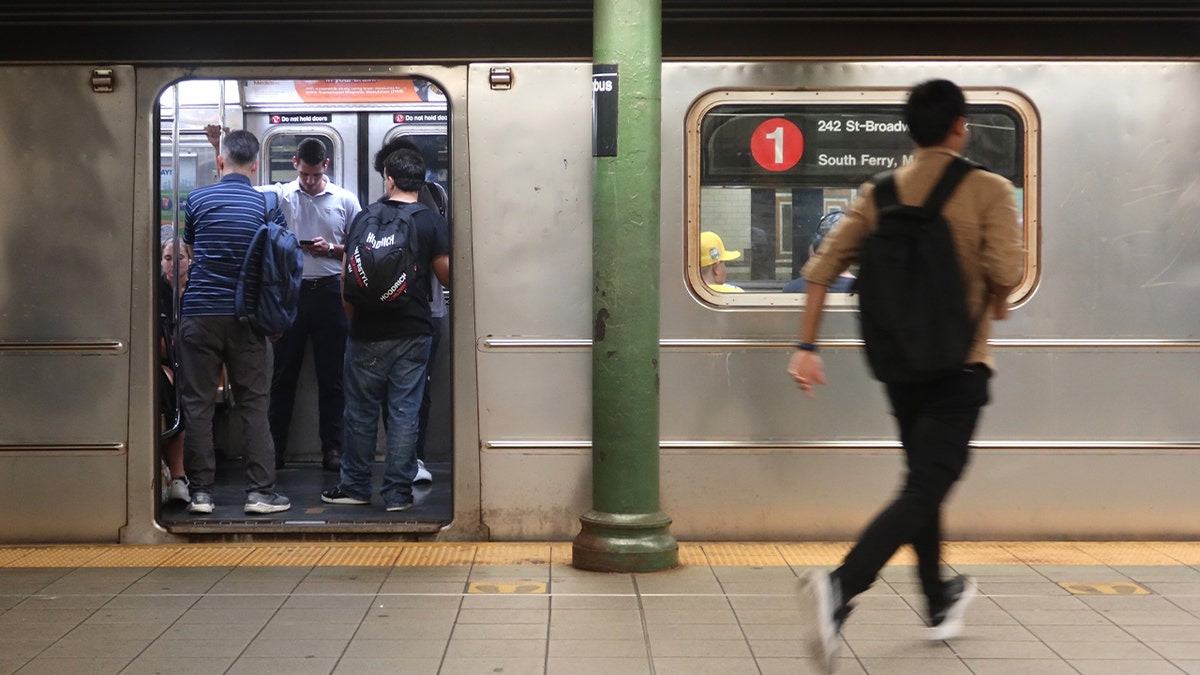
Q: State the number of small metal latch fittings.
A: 2